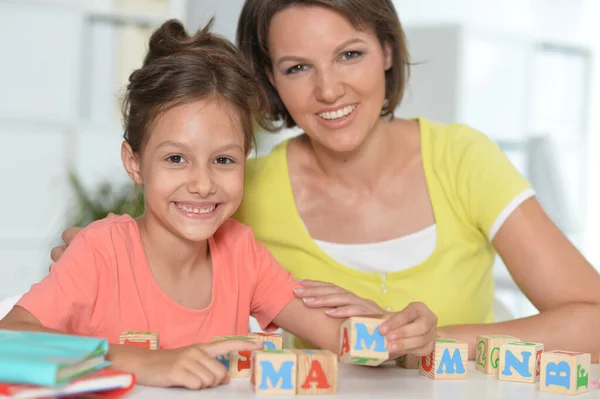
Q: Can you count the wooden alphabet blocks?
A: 11